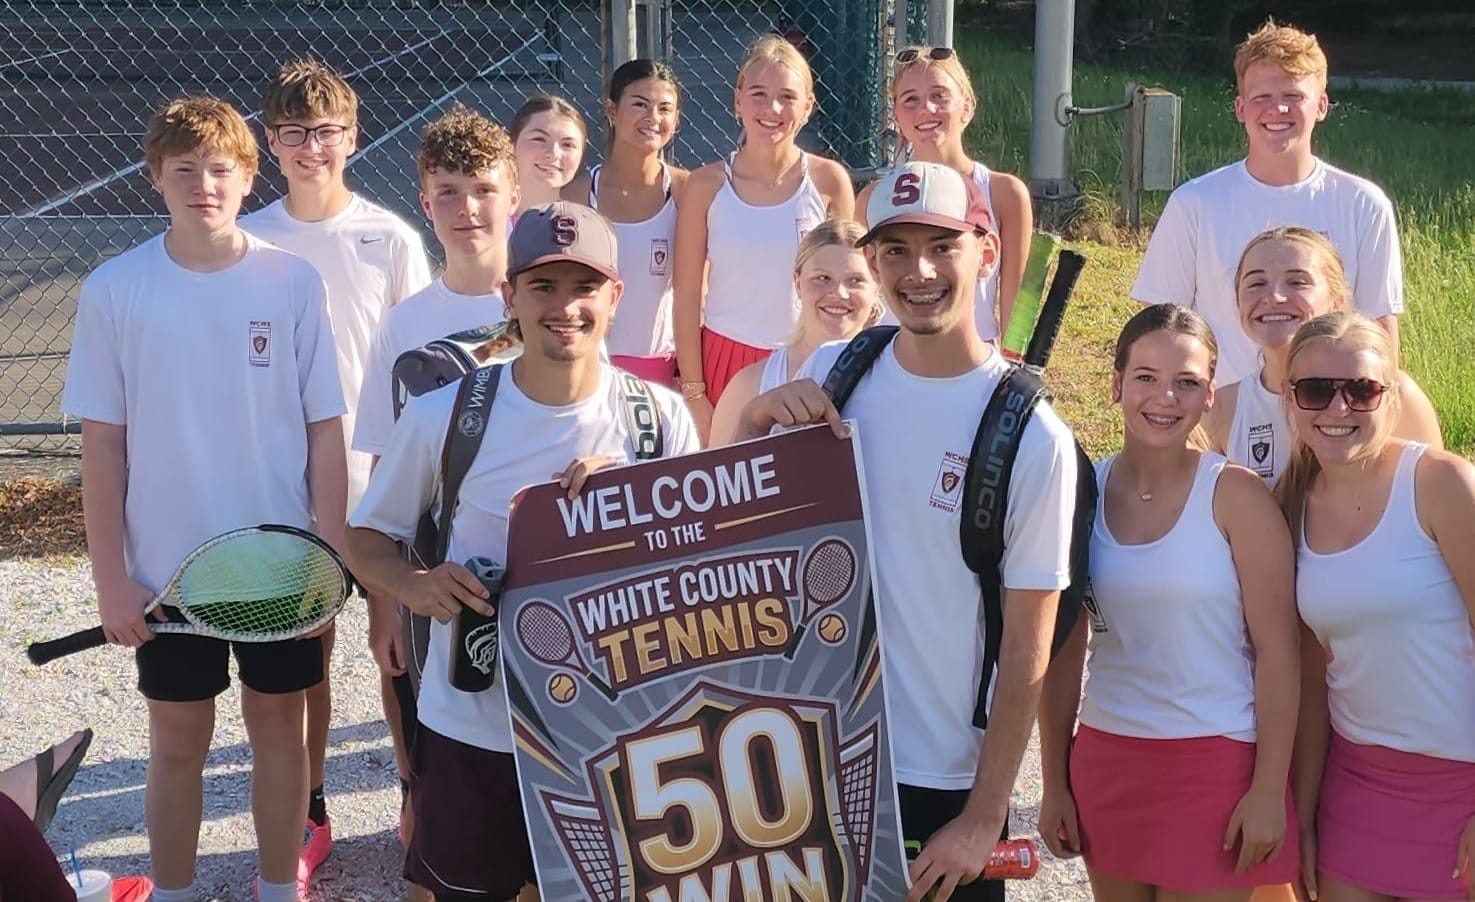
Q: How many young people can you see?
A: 14